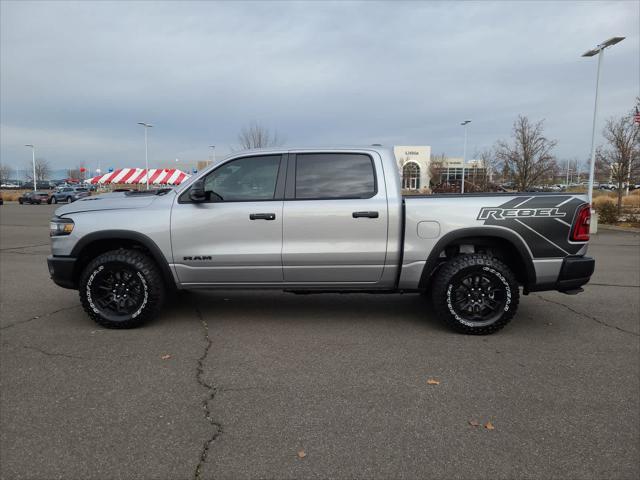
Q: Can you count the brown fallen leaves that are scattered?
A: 5